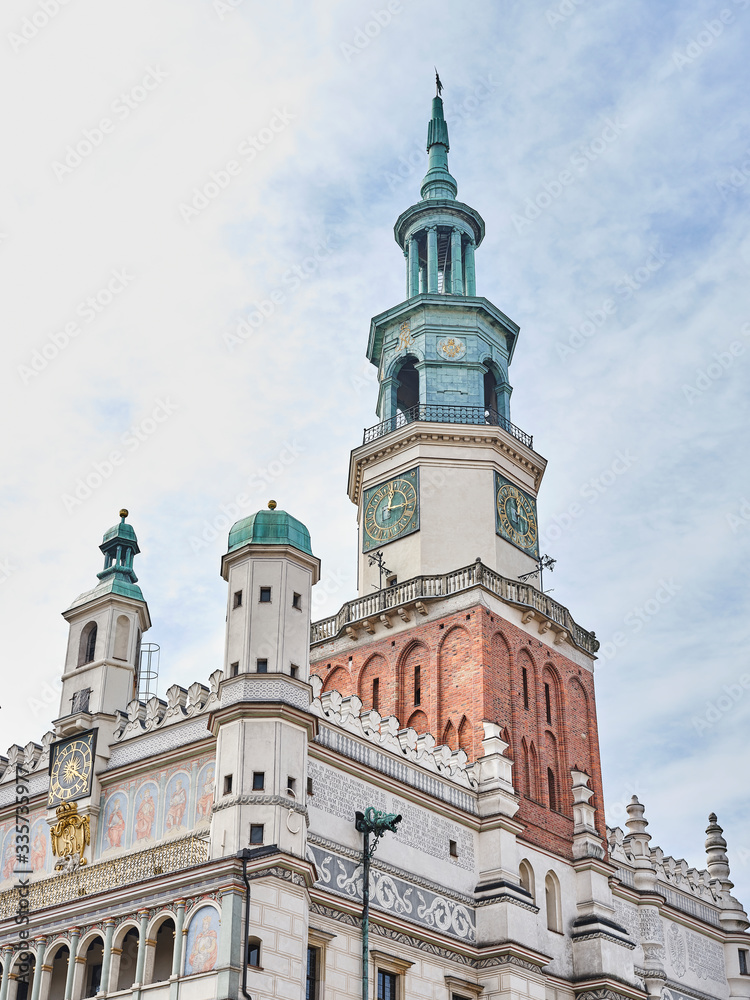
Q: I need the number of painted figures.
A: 7